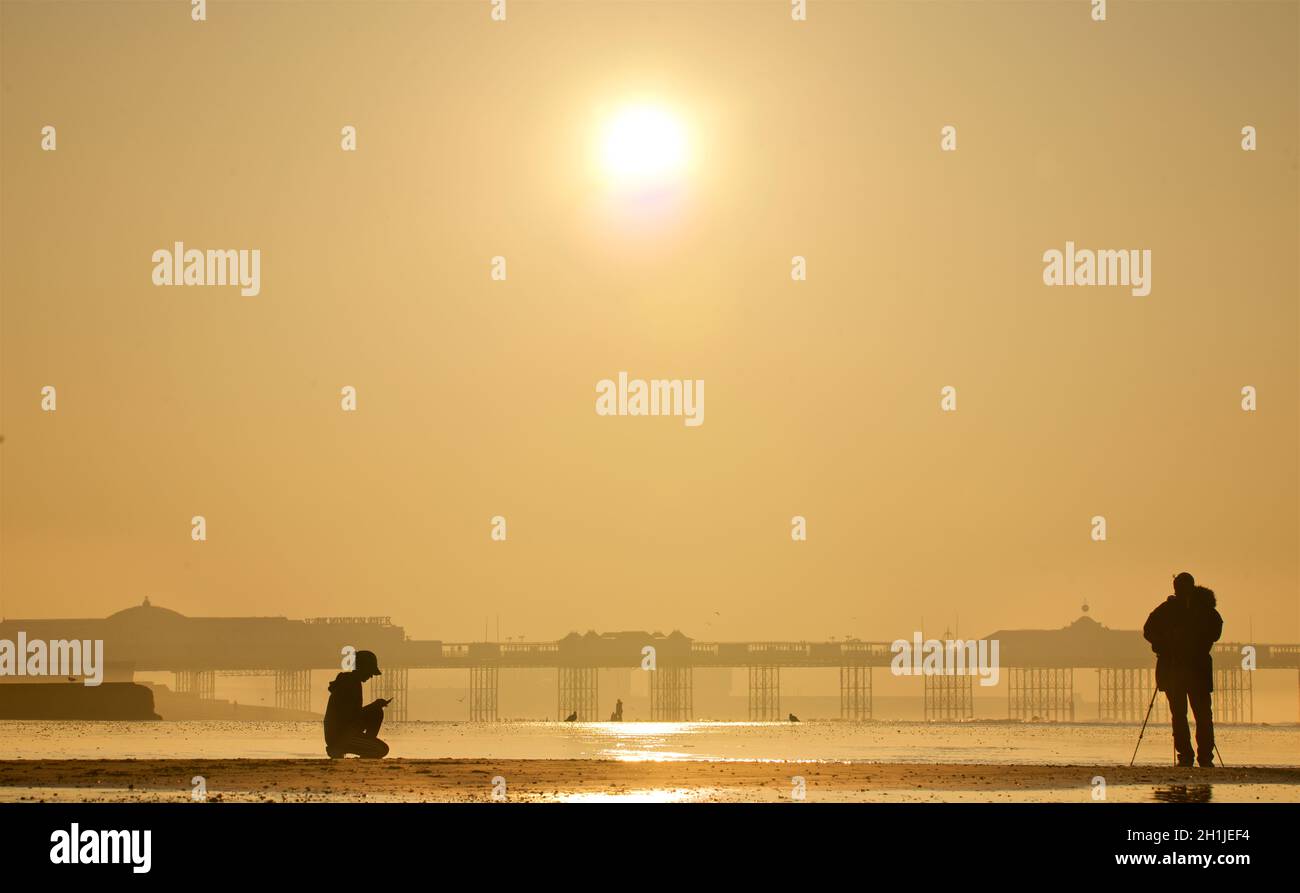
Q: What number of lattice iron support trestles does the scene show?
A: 12